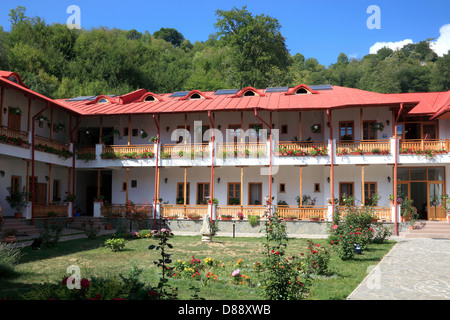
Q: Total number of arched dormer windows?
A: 6